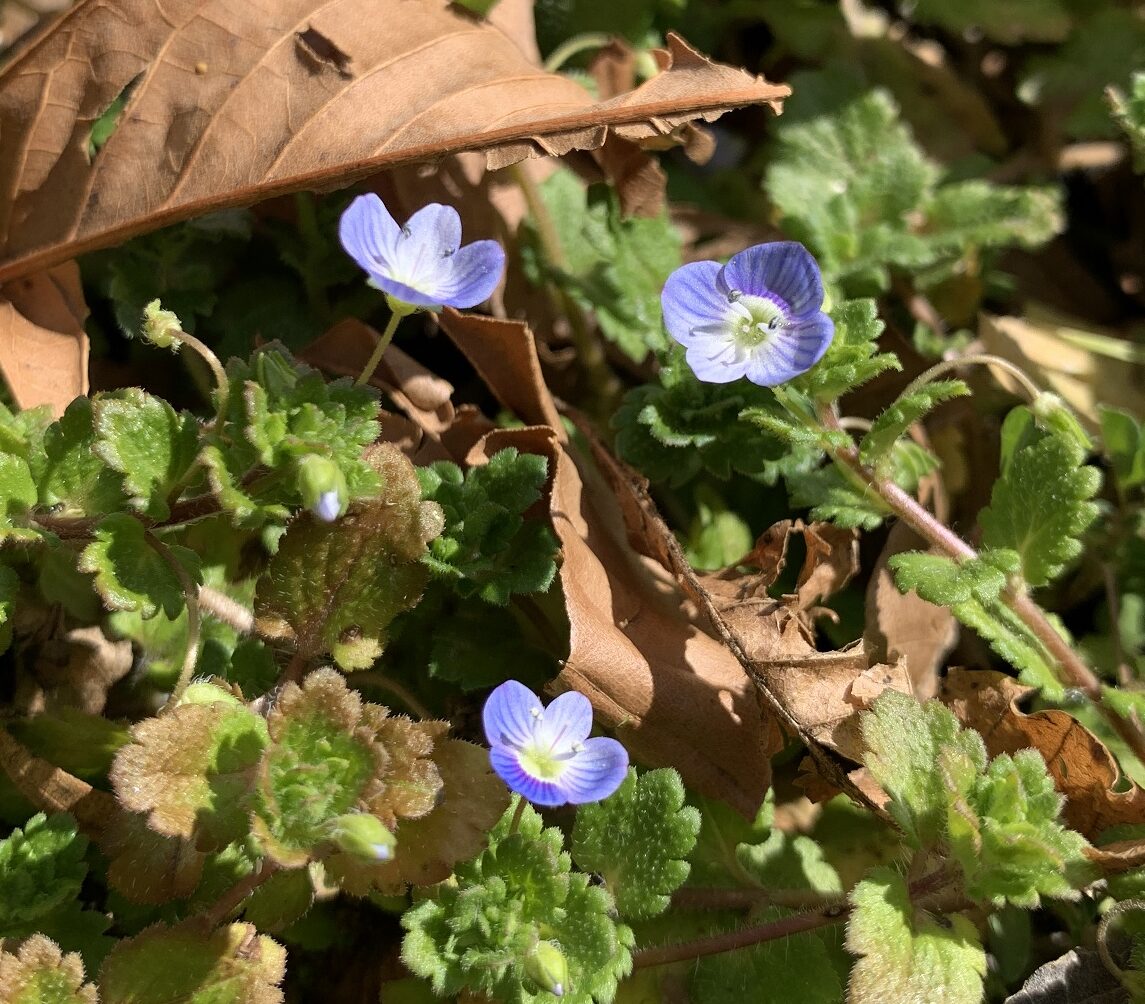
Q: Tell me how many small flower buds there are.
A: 3